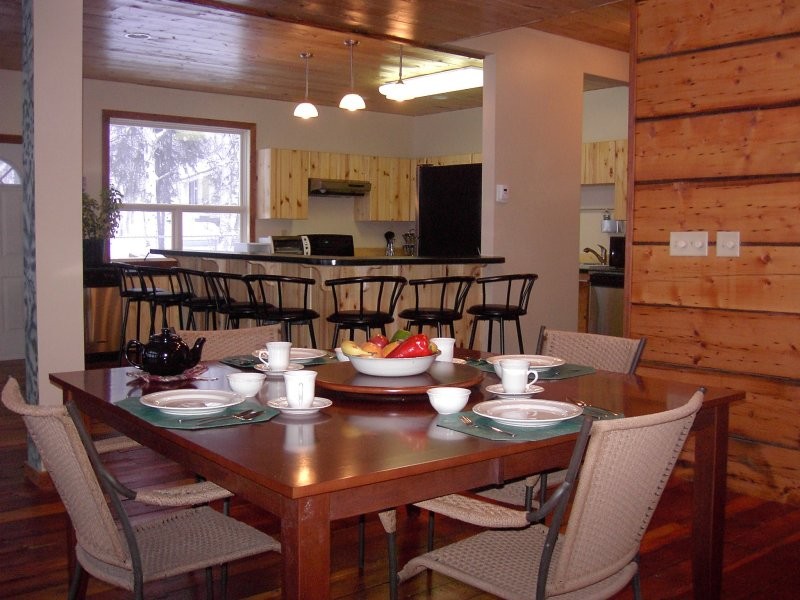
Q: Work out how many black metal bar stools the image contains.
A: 8